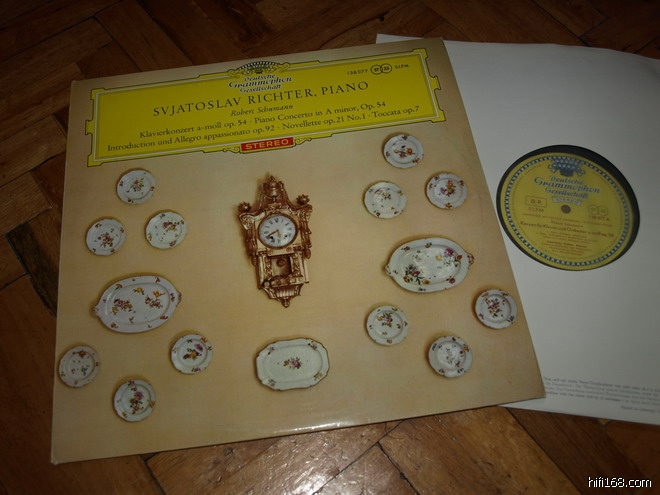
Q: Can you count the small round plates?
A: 12